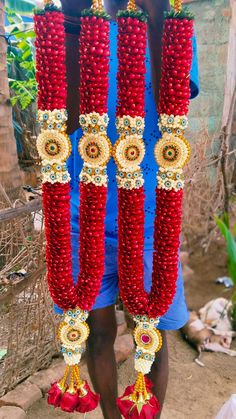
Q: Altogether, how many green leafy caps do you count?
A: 4